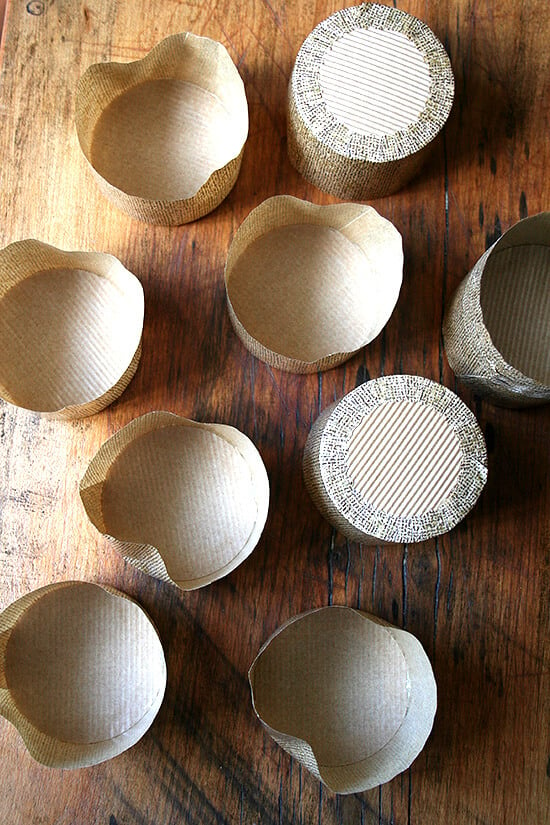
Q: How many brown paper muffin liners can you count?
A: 9